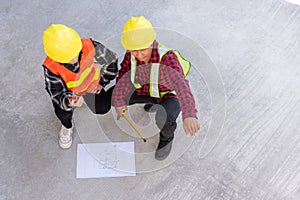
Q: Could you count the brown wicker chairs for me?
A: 0